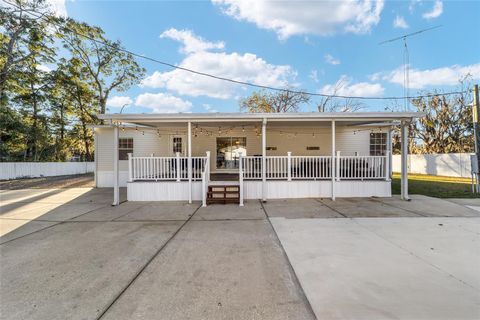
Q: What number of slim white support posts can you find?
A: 5